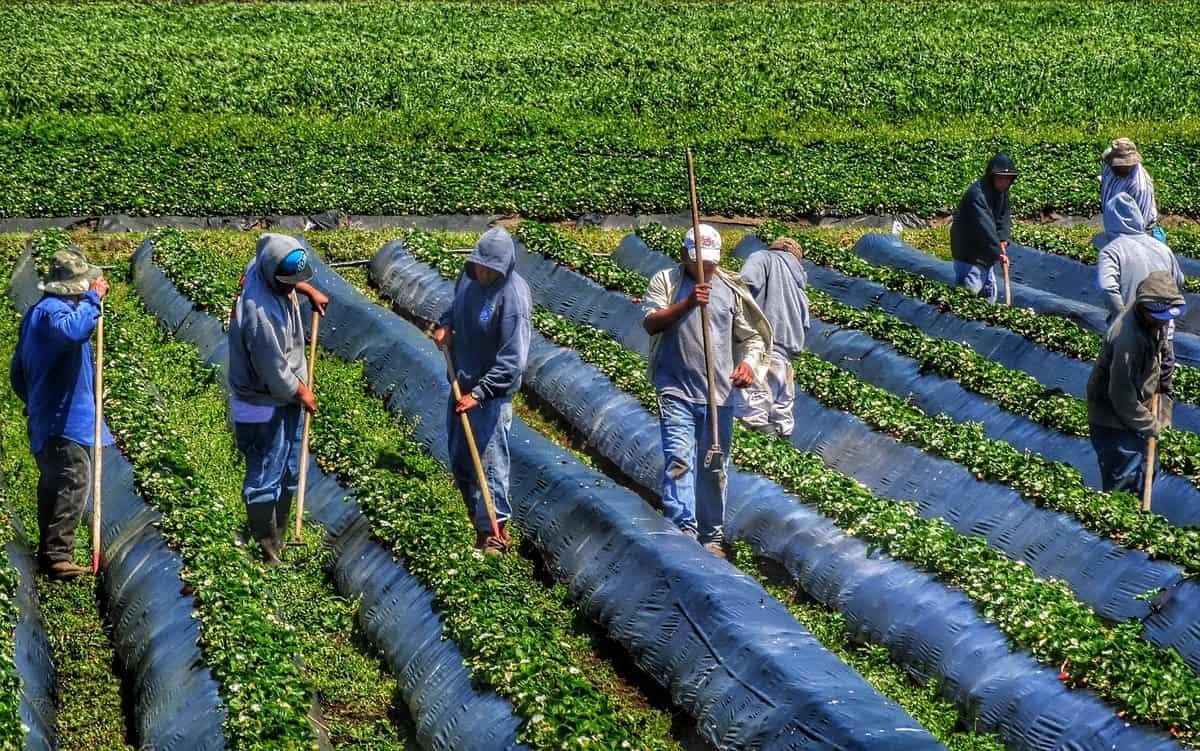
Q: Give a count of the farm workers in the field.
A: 9